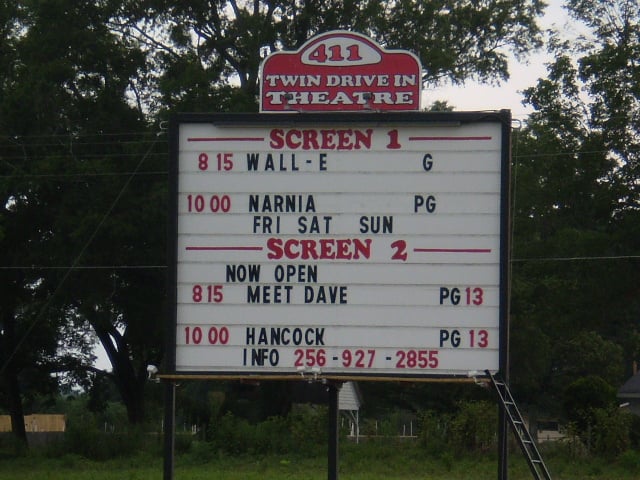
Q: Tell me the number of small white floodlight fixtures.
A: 4